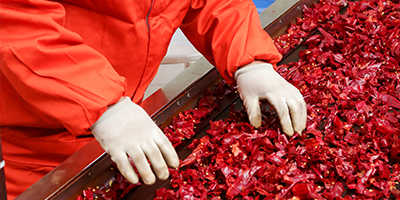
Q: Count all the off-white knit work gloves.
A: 2